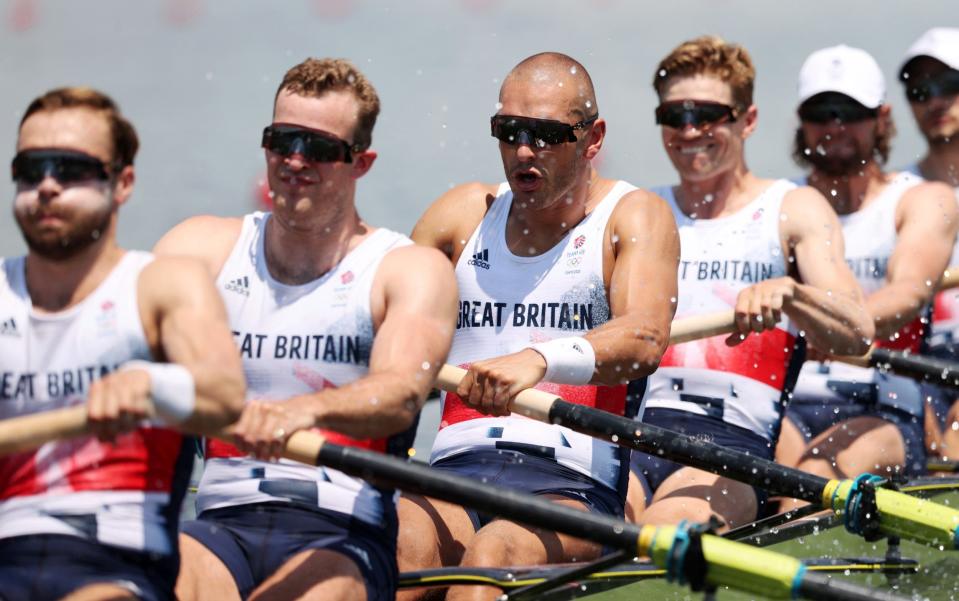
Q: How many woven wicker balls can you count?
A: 0